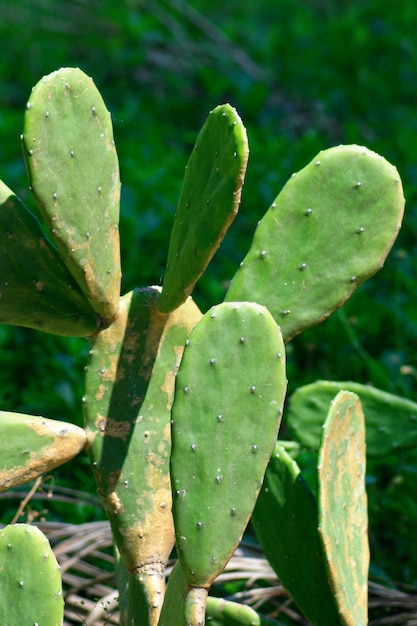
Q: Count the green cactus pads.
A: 11